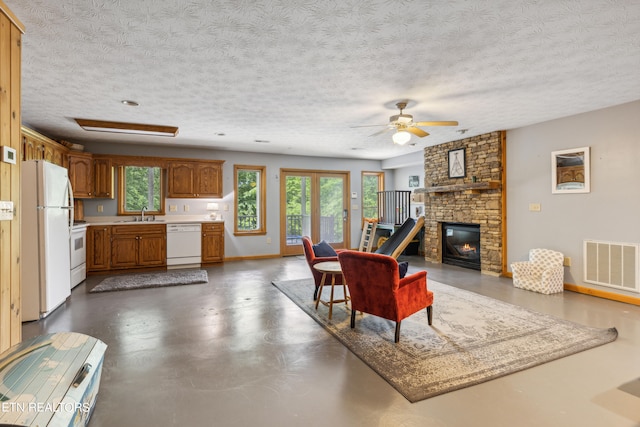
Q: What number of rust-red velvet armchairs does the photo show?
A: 2